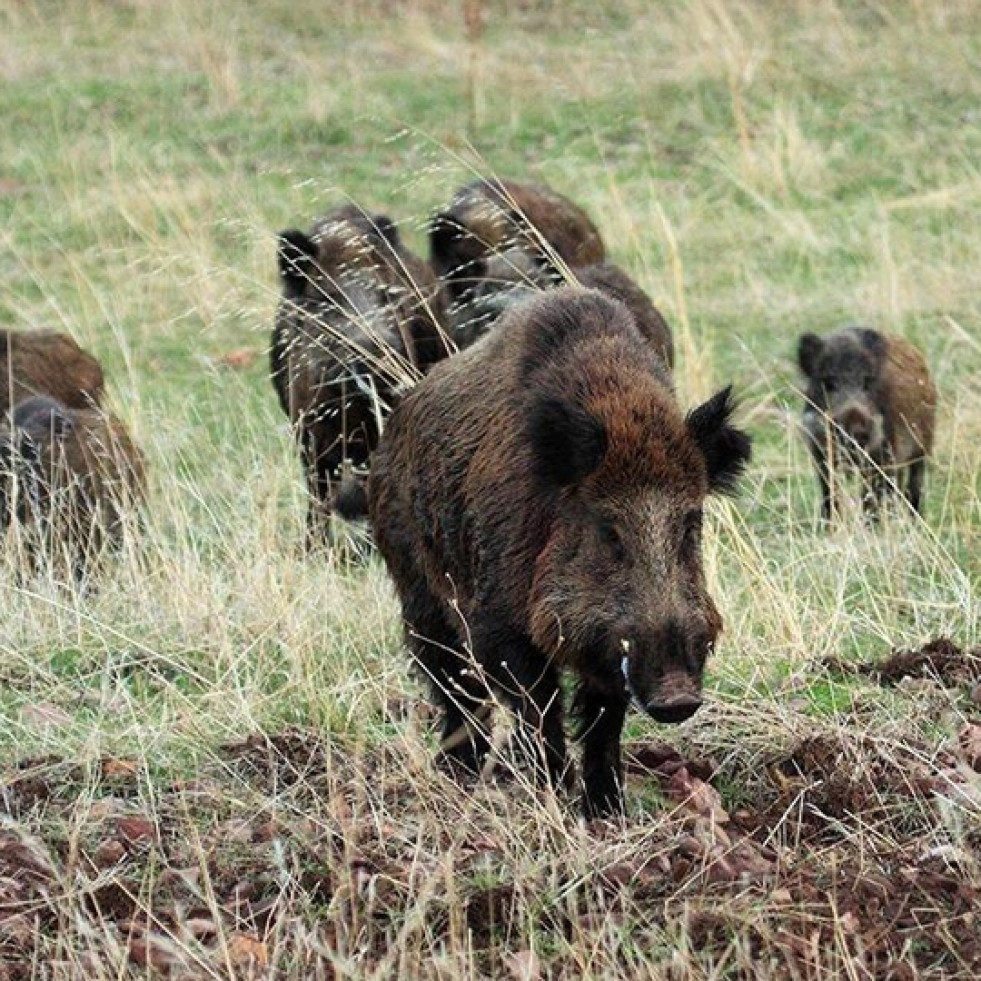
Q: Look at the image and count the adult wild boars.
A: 4